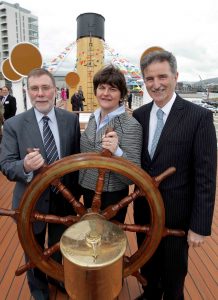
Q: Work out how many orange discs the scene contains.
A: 4